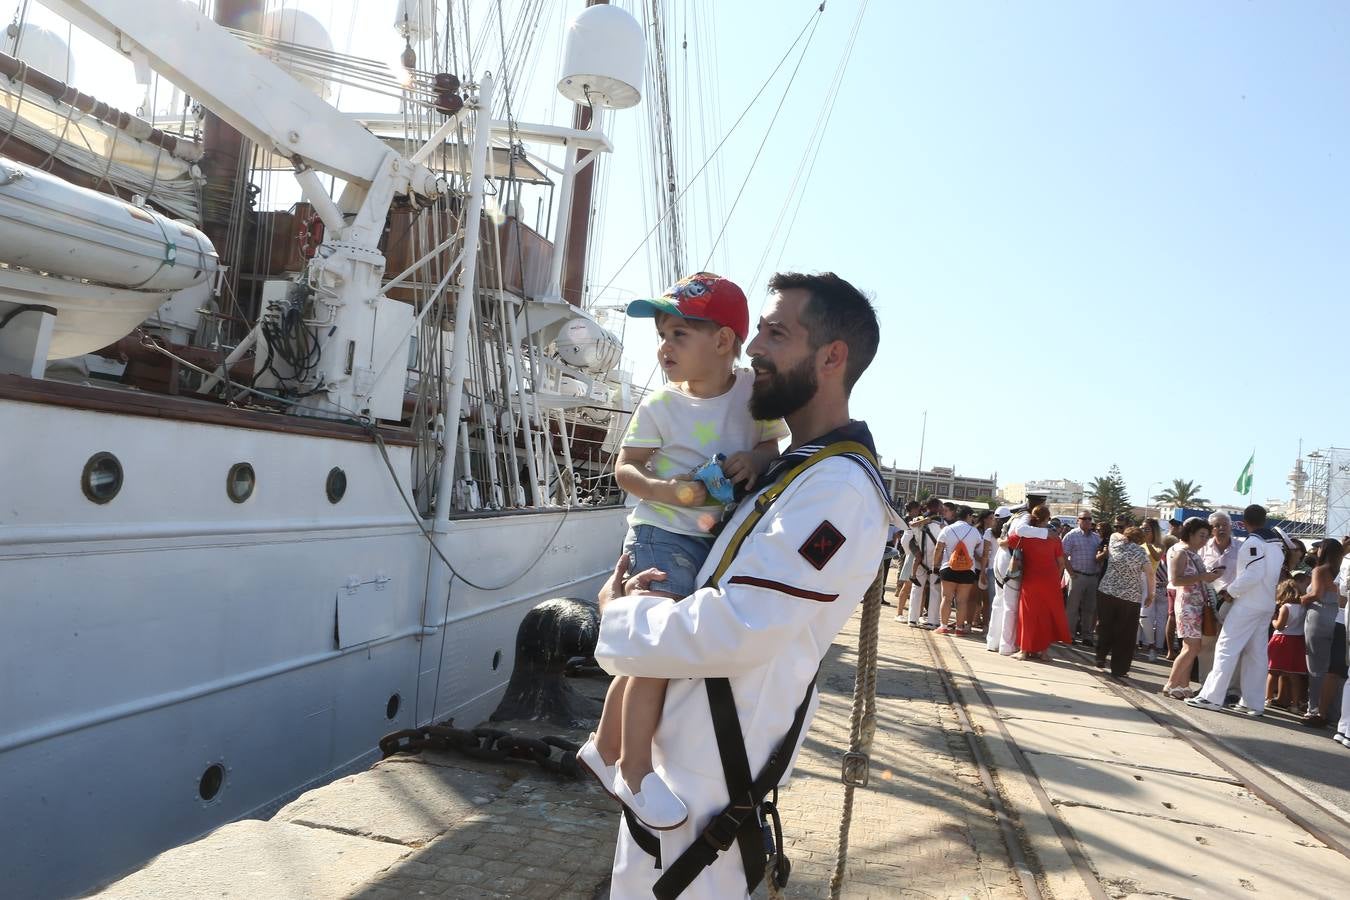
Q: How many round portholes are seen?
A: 6